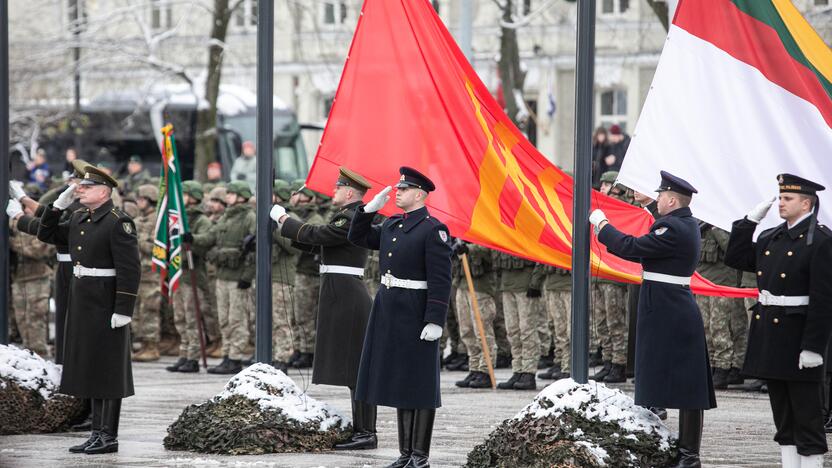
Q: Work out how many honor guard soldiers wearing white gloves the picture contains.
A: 6